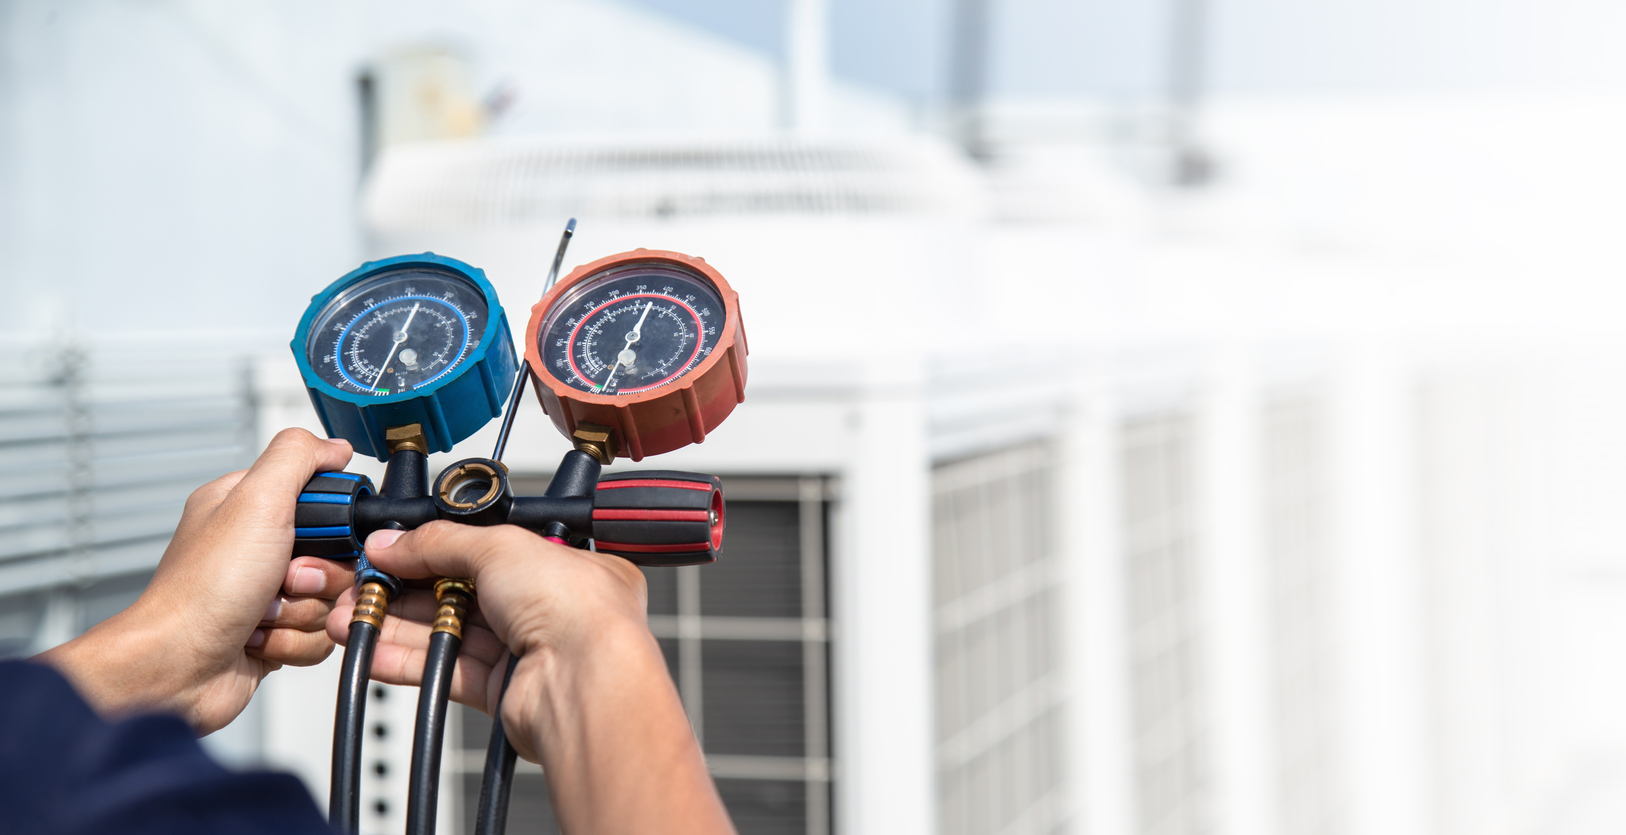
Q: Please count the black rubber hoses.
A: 3